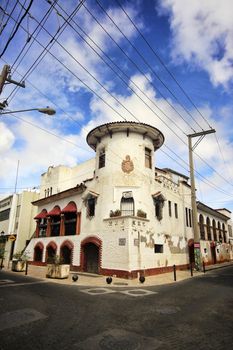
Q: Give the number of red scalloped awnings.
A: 3